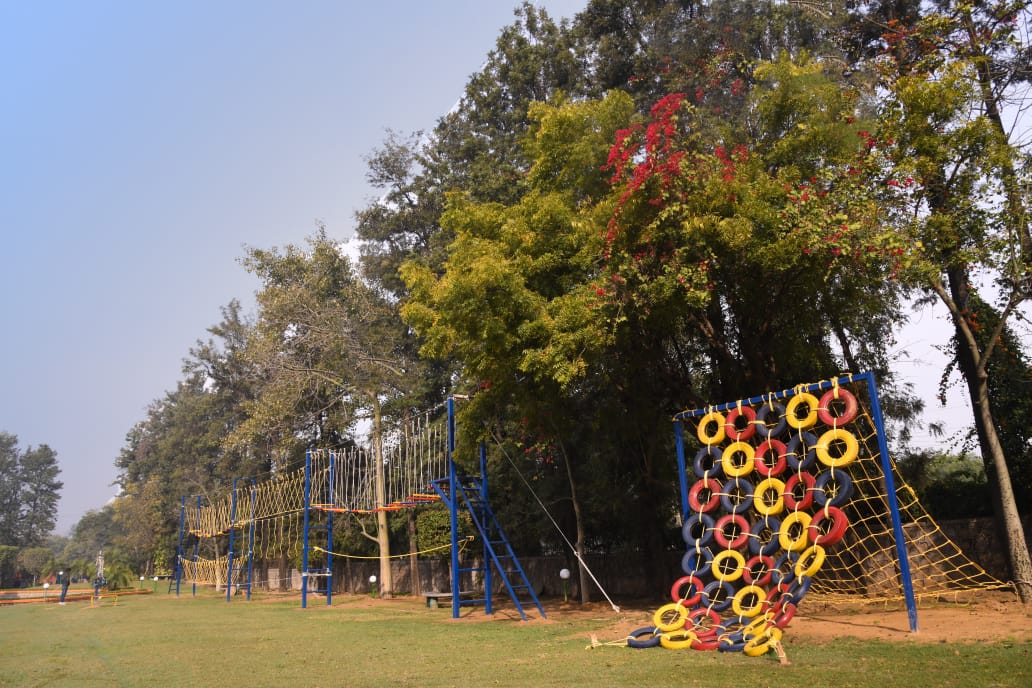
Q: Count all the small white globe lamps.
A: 6